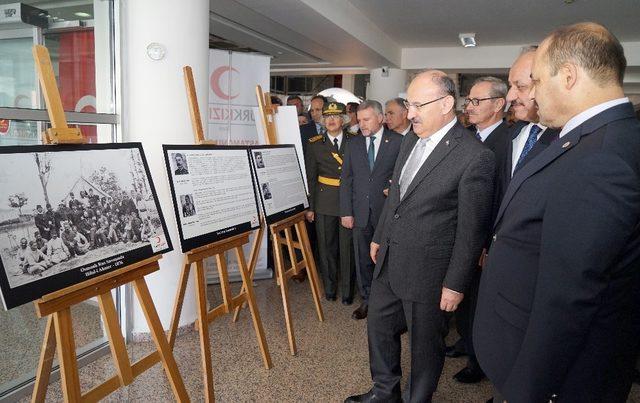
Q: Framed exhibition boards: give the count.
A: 3